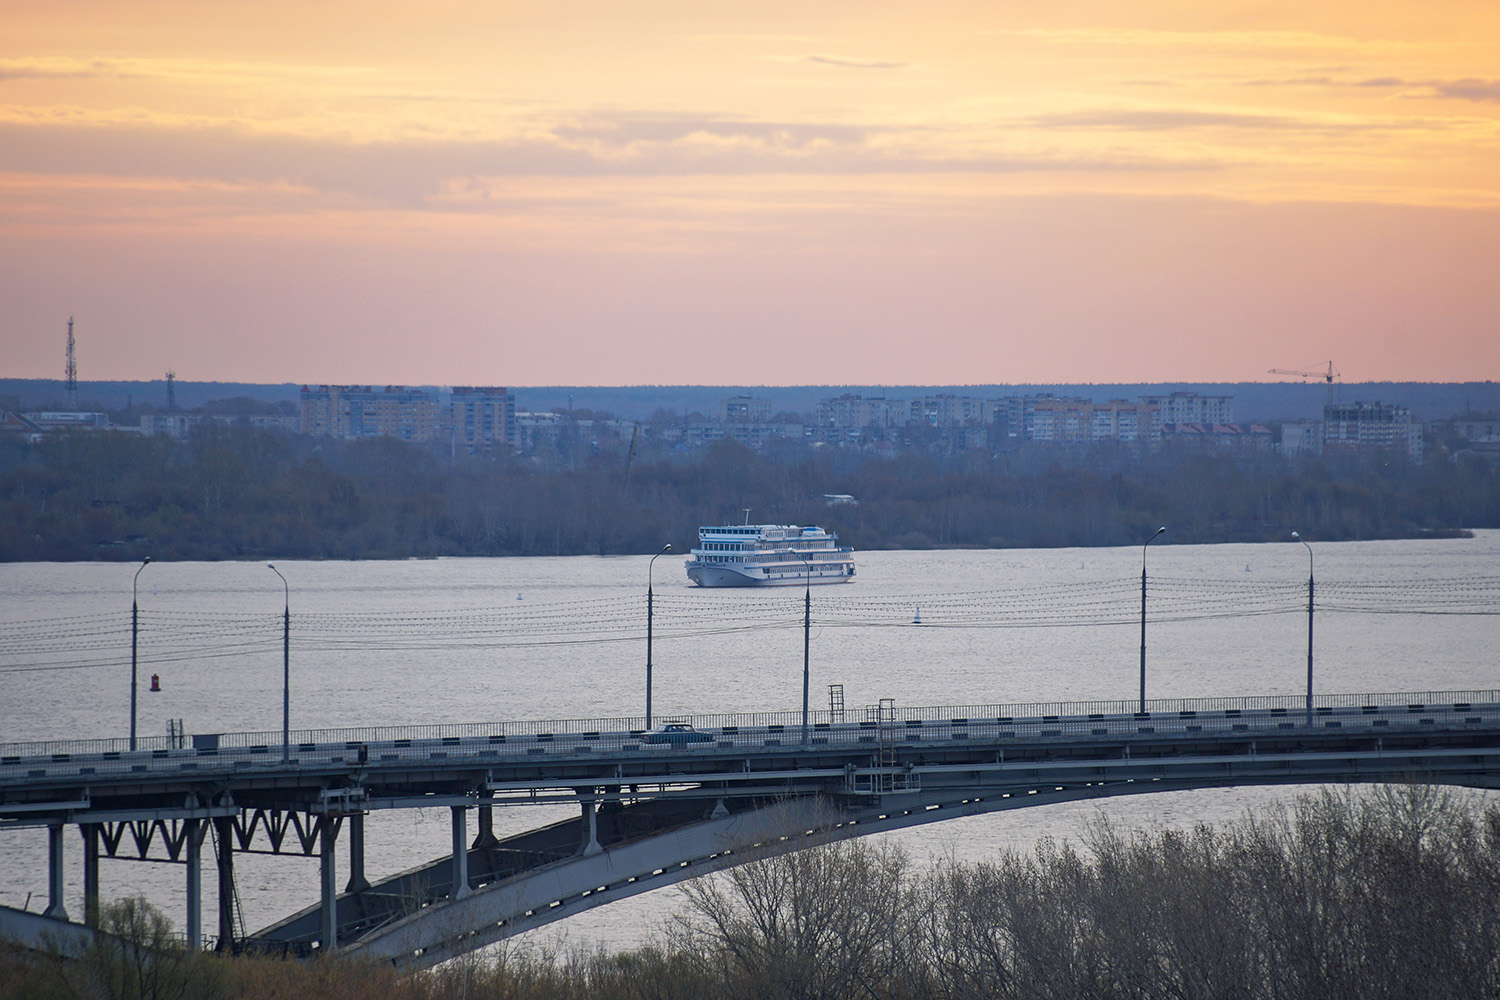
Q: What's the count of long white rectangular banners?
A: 0